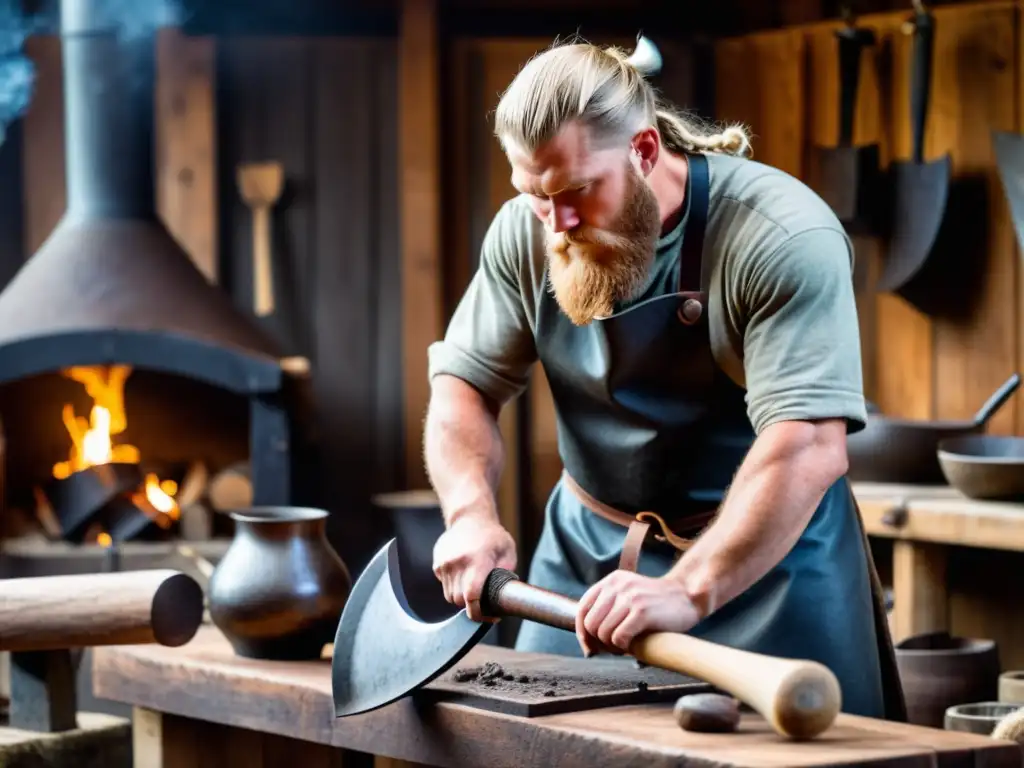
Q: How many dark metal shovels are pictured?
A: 2